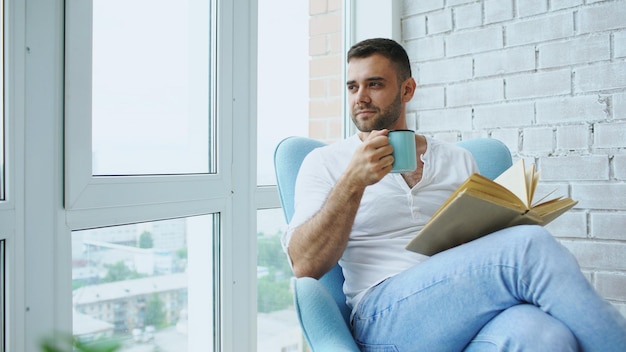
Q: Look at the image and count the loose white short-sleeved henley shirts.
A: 1